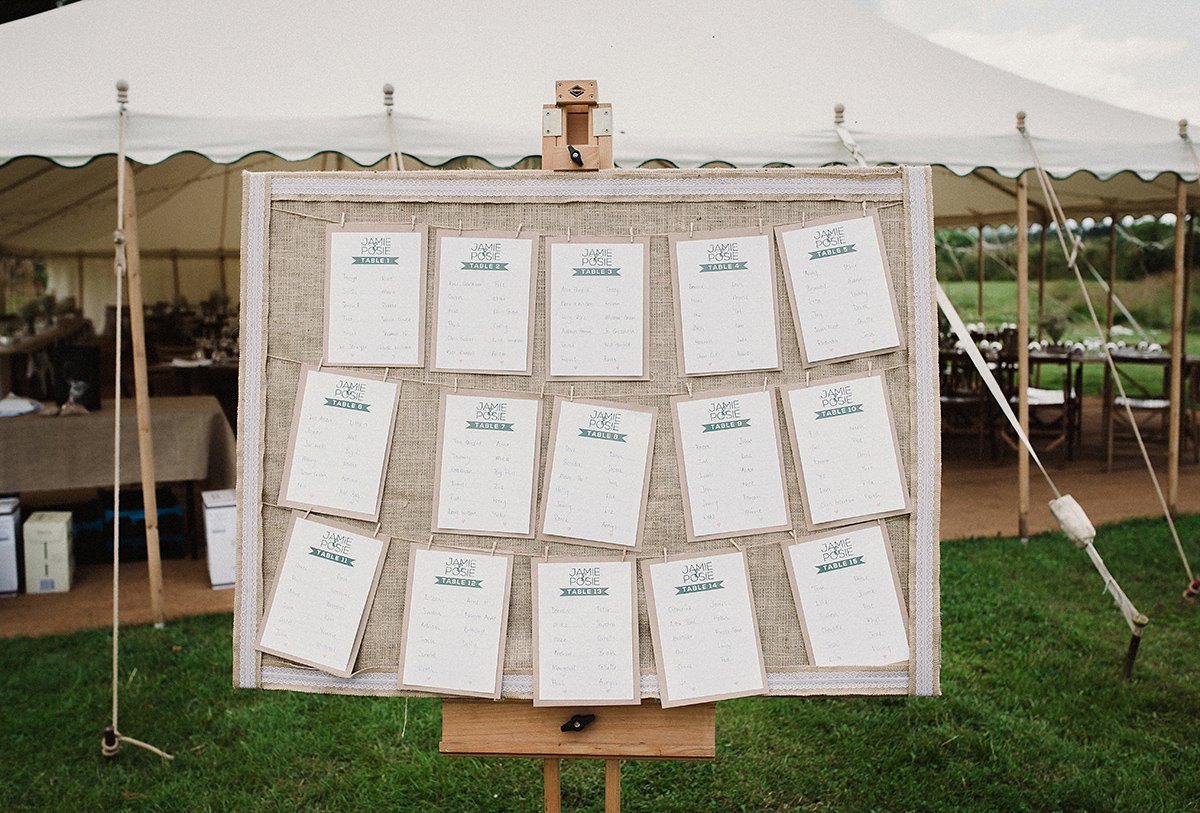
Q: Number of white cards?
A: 15